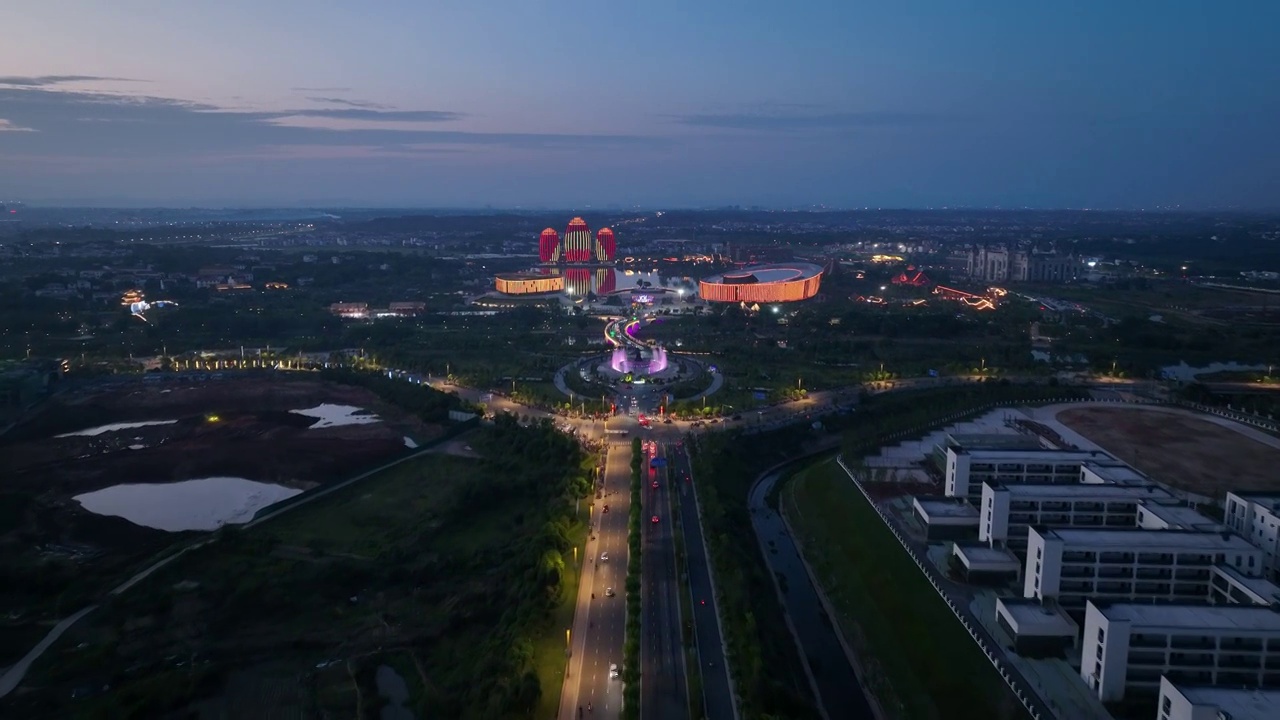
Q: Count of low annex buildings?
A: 3